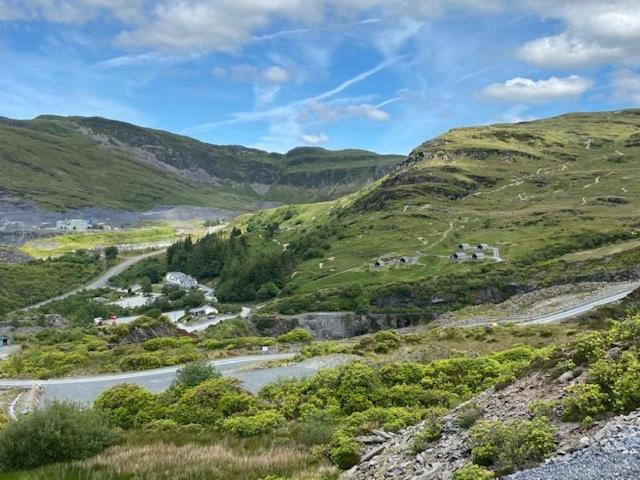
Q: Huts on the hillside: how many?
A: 6